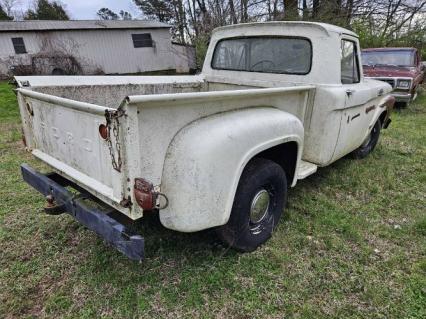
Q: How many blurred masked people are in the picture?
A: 0